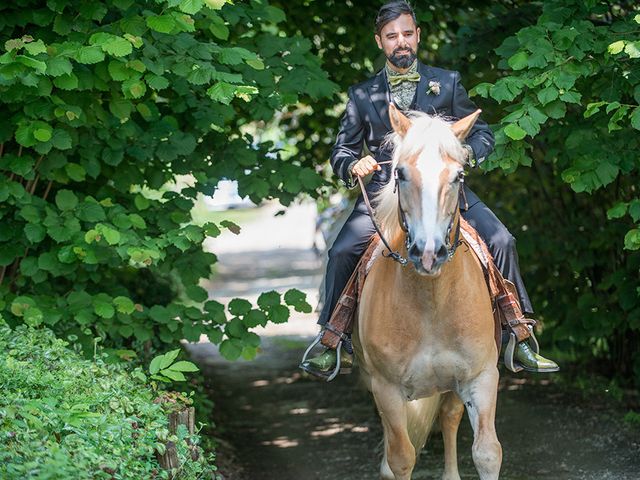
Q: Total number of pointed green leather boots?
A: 2